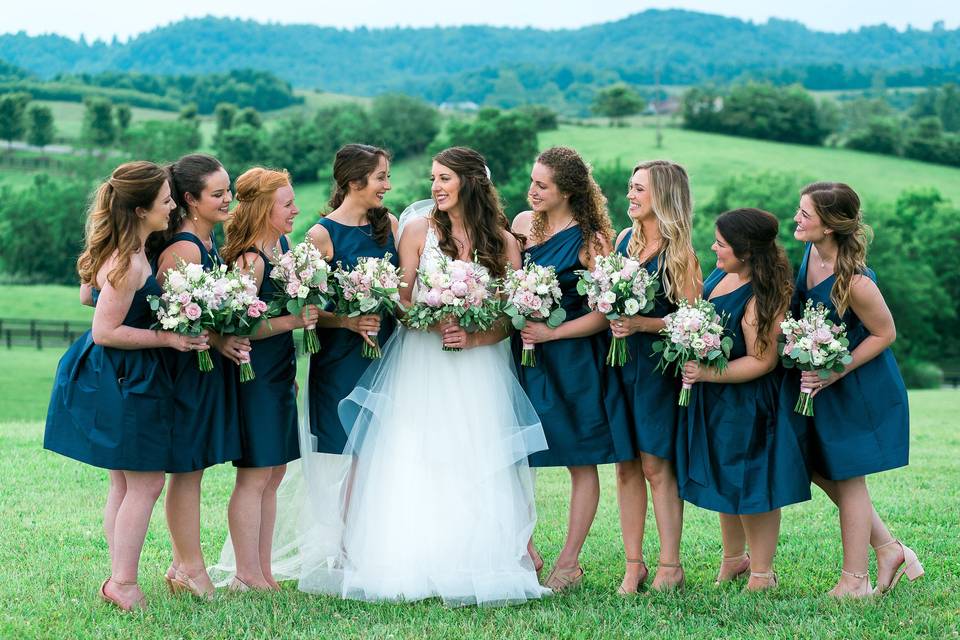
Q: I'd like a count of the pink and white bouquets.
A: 9